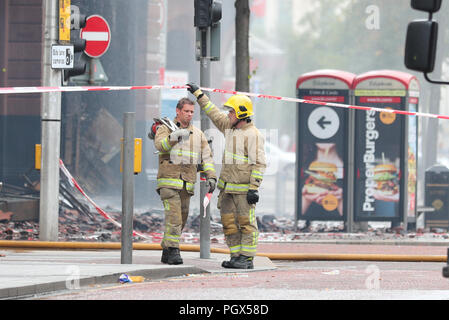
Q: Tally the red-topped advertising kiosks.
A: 2